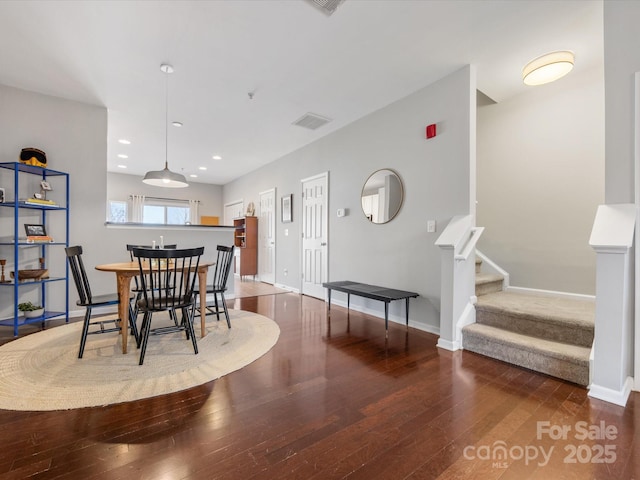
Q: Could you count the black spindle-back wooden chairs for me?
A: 4